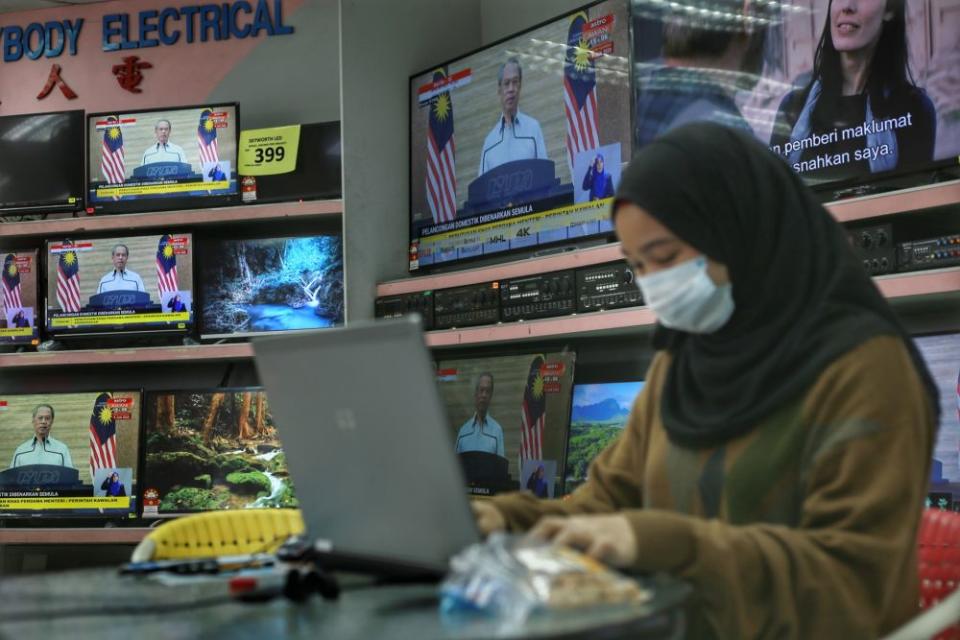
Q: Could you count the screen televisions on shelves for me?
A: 13